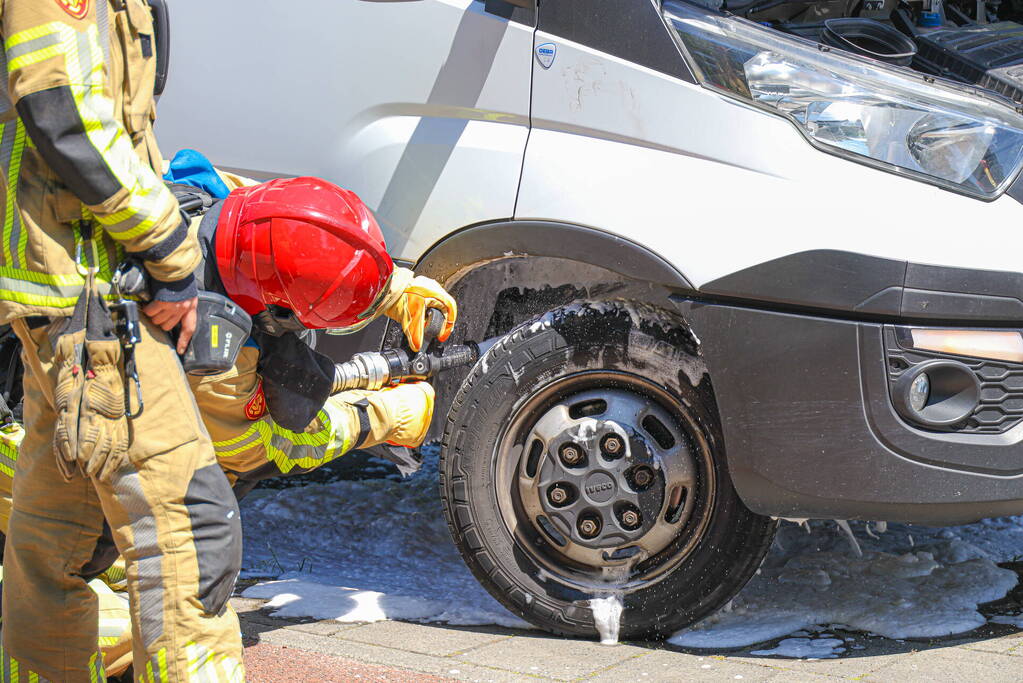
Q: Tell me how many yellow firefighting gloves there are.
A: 2